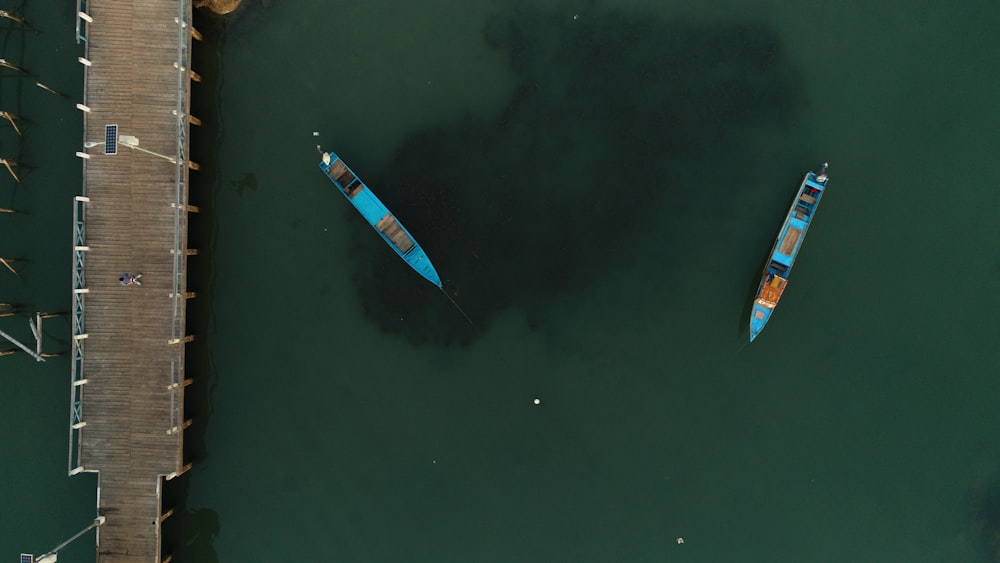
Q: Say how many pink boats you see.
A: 0